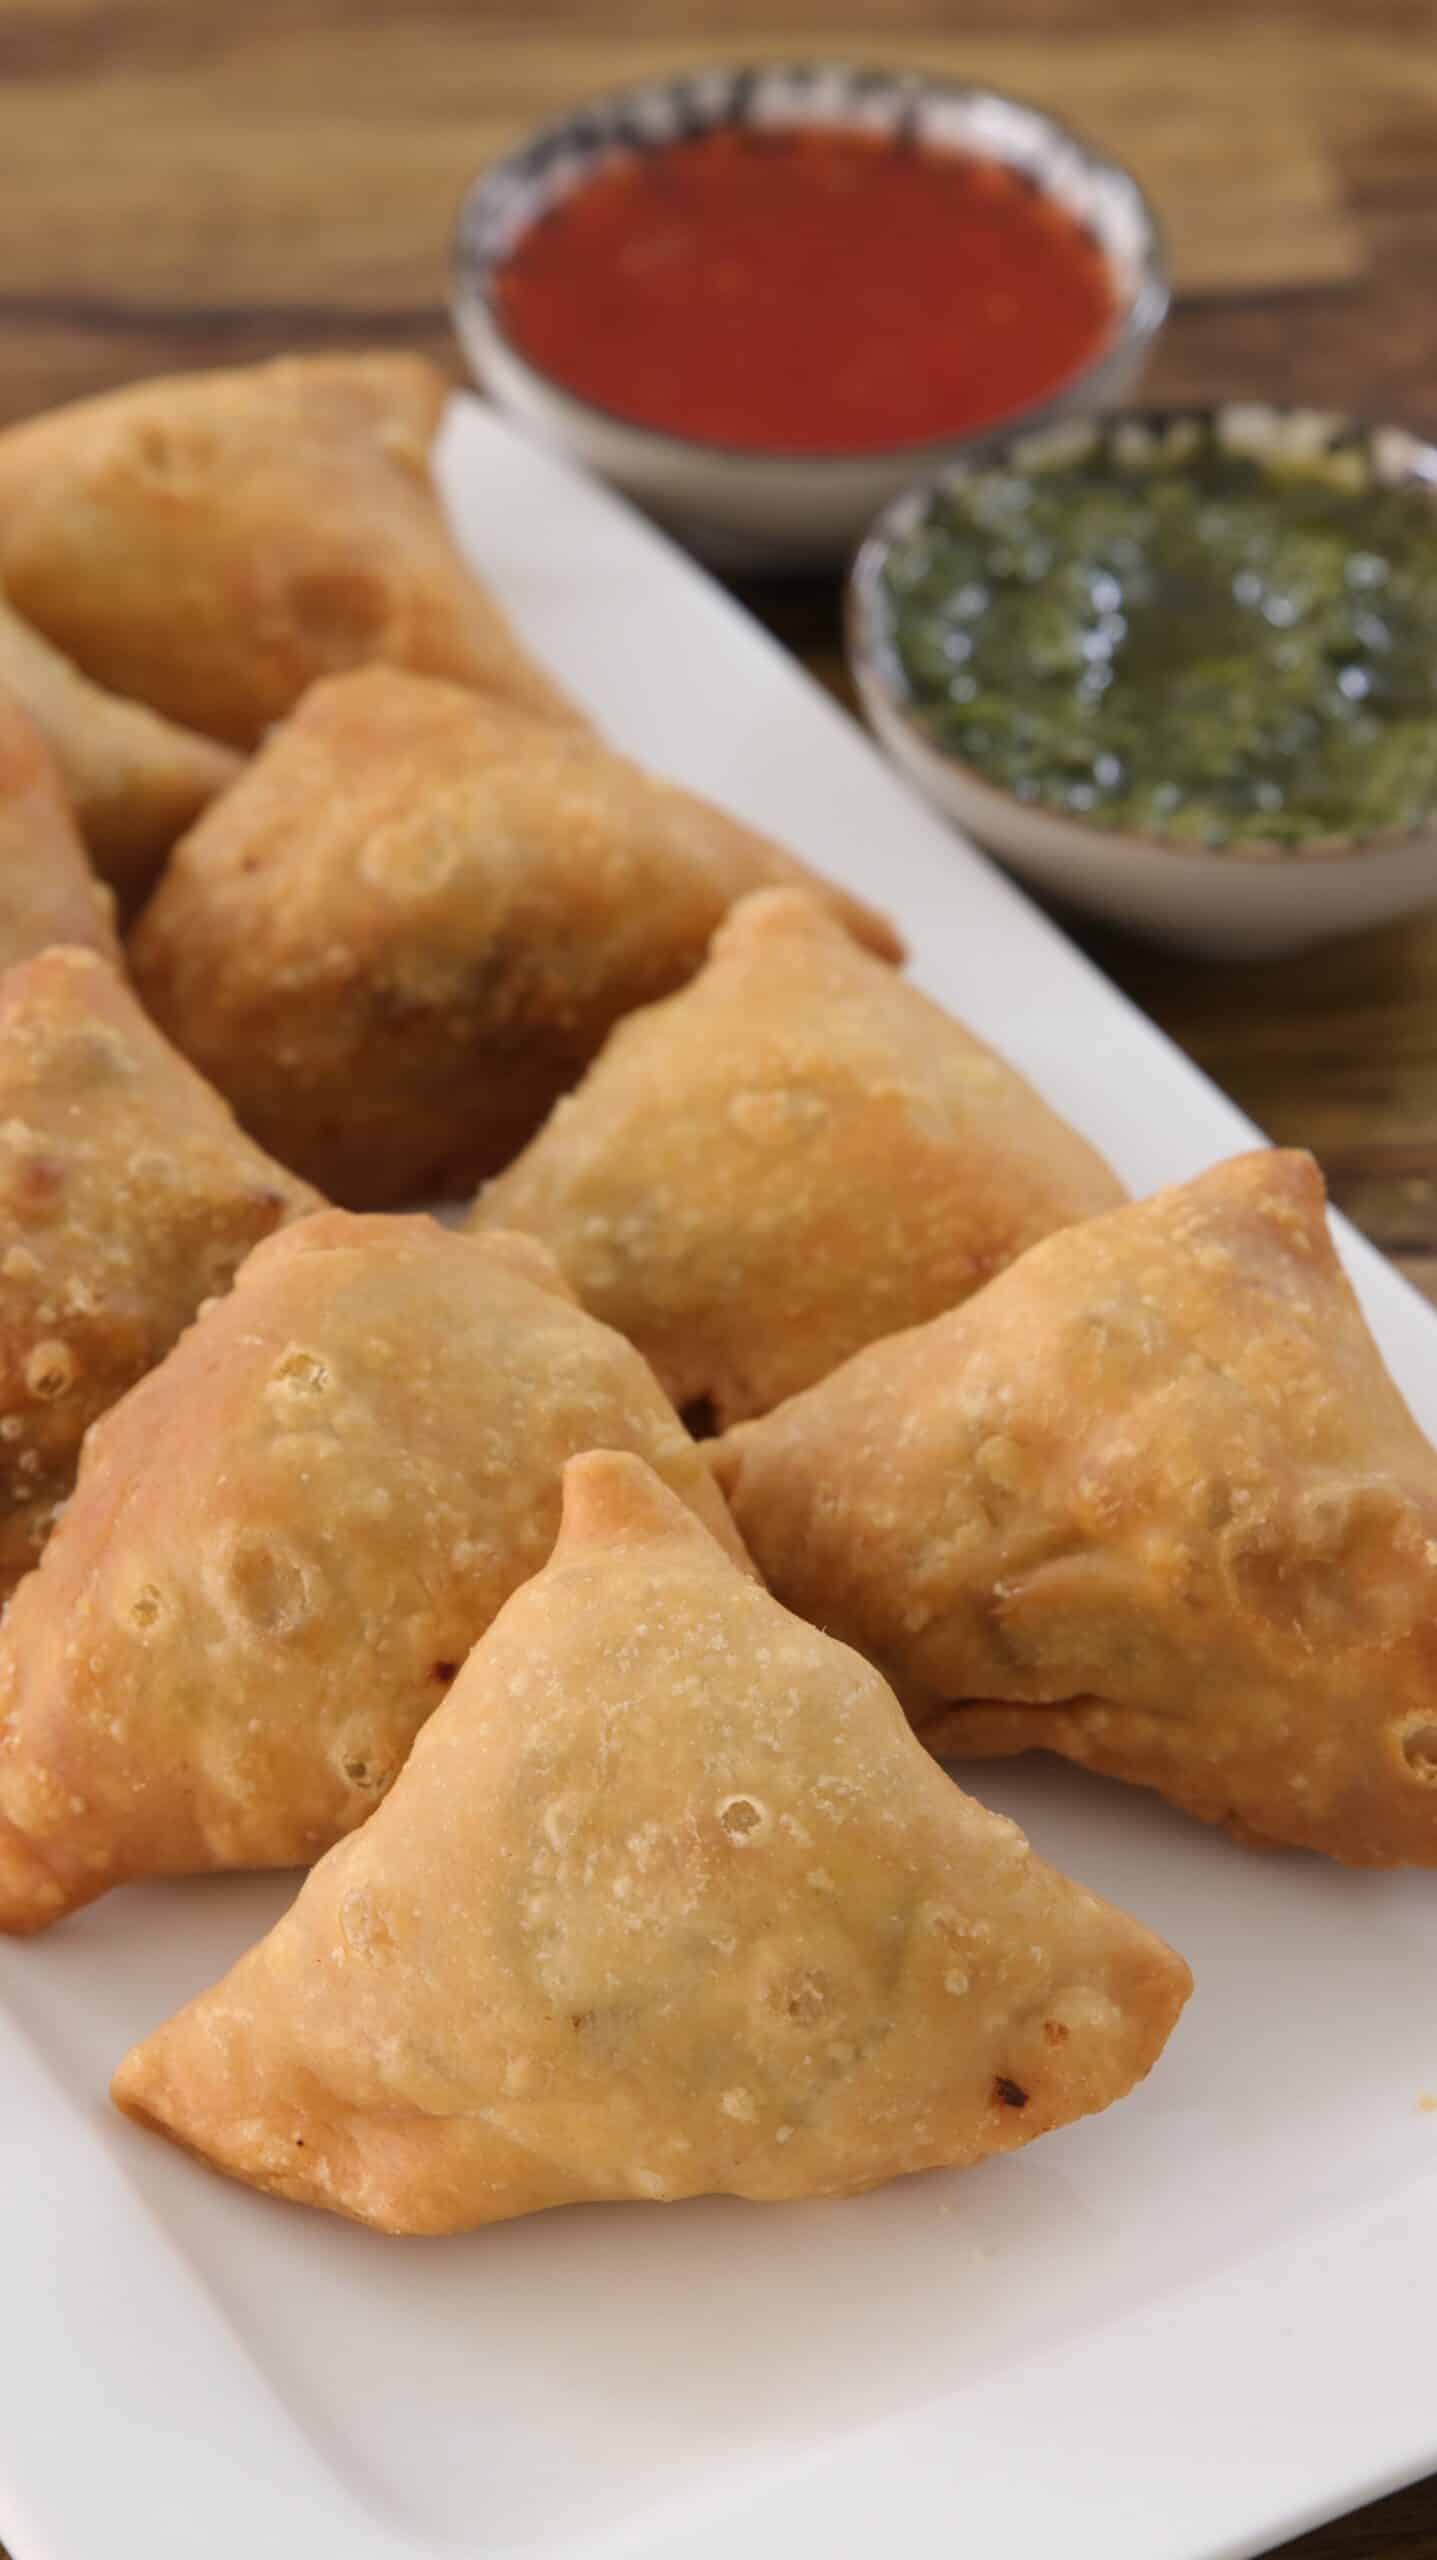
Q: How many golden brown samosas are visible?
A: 9